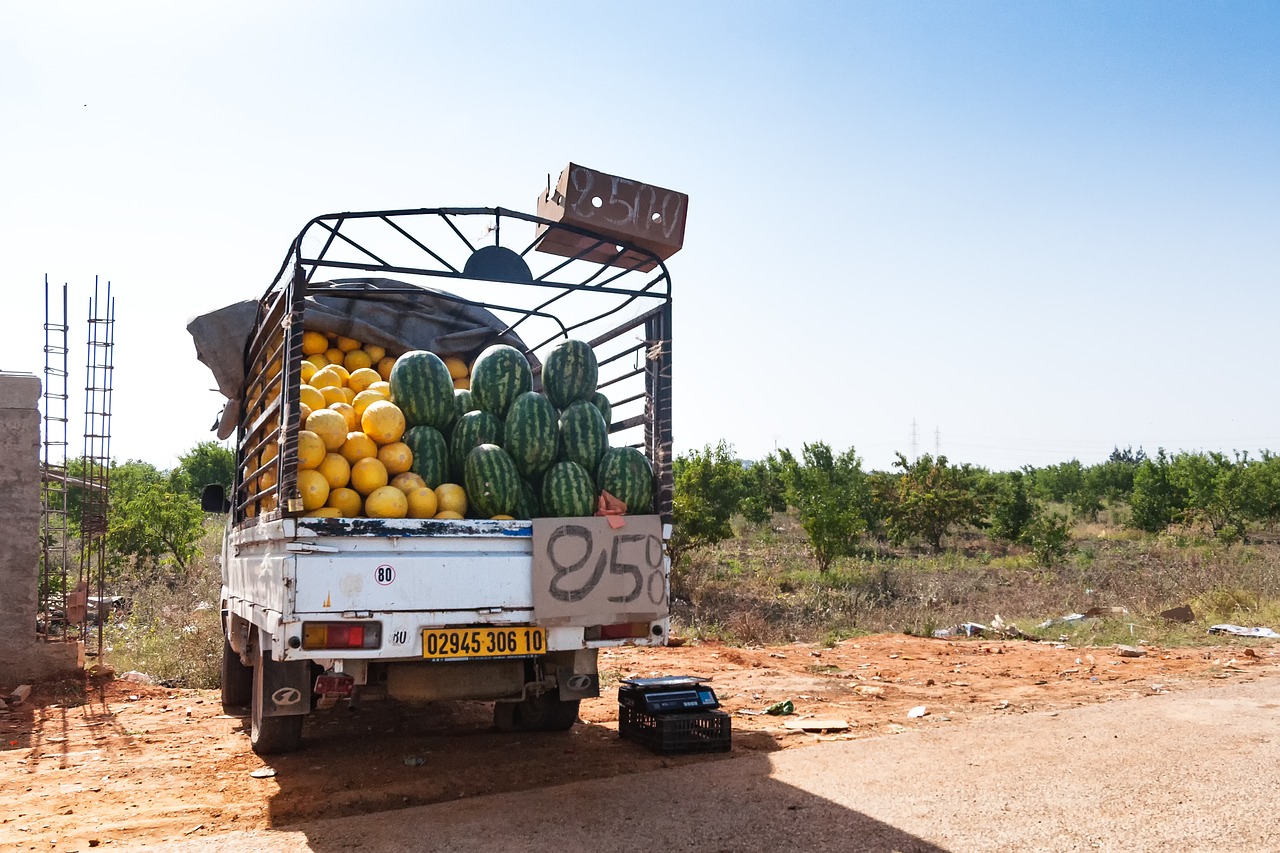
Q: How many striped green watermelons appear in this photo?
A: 13